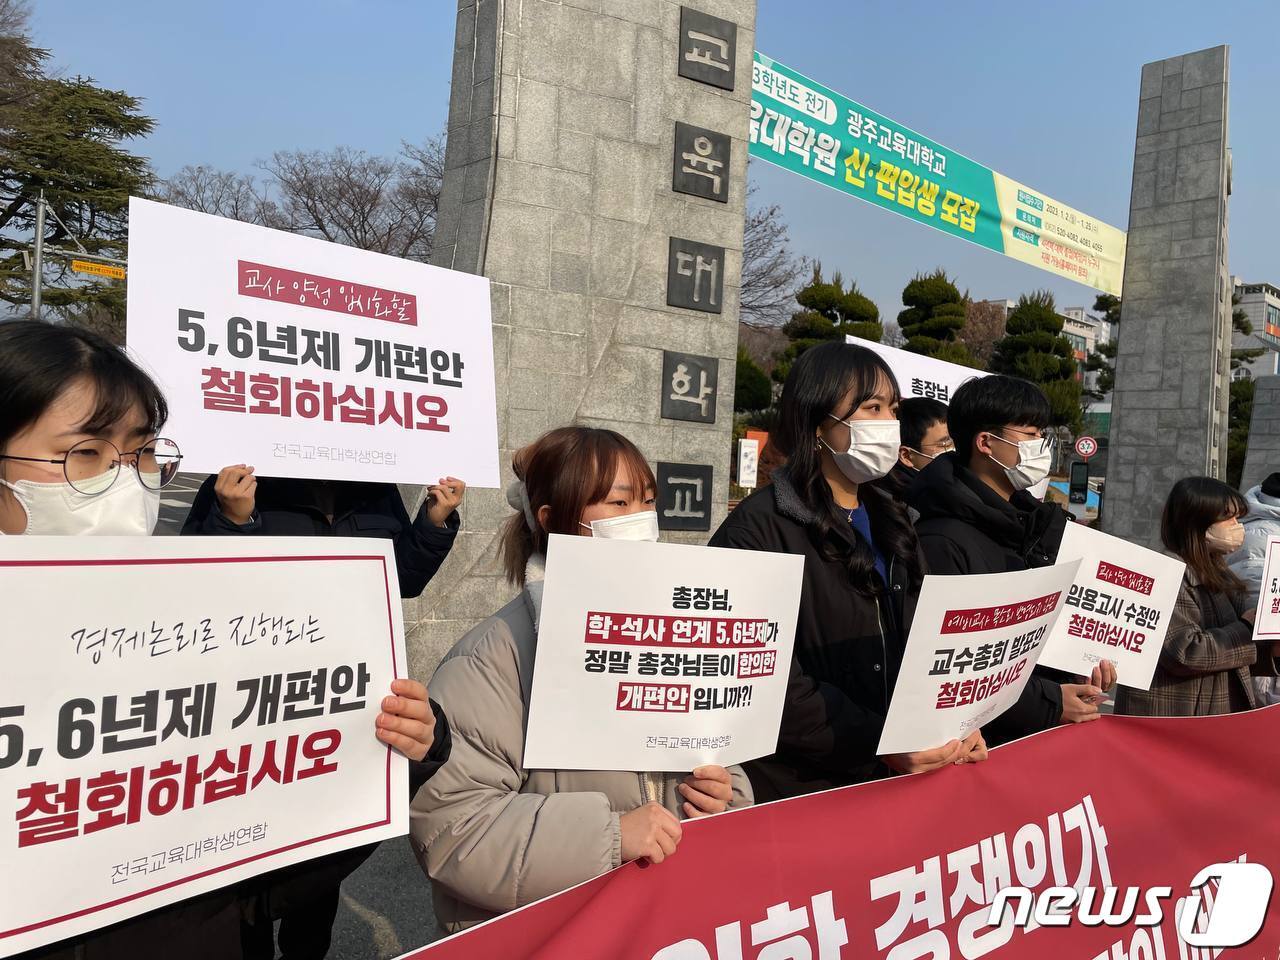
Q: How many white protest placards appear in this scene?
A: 7